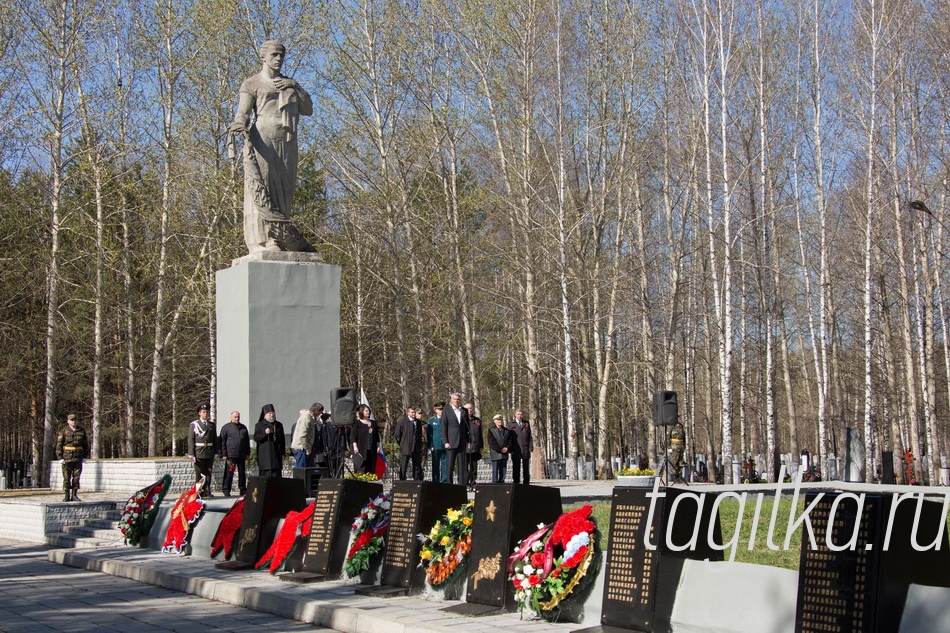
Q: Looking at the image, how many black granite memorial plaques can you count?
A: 6